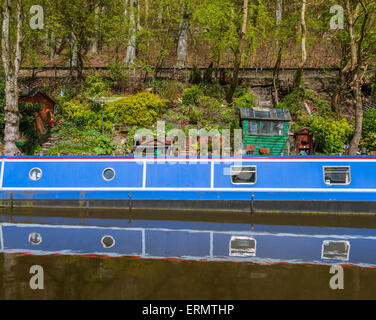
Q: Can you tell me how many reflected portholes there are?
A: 2